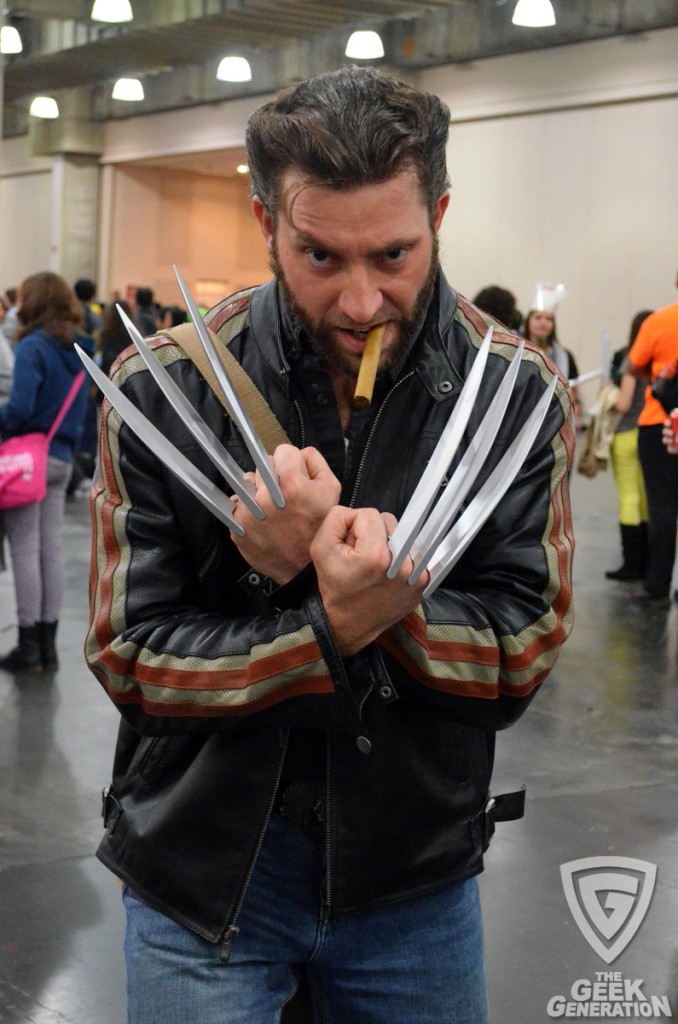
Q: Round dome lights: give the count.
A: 7